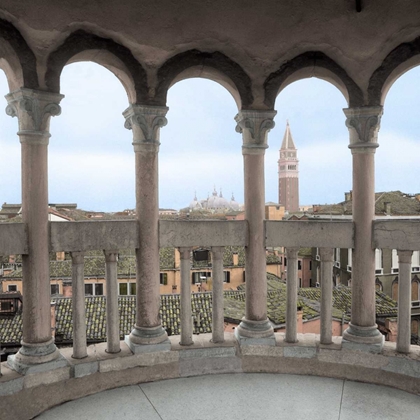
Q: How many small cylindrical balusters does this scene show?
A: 7